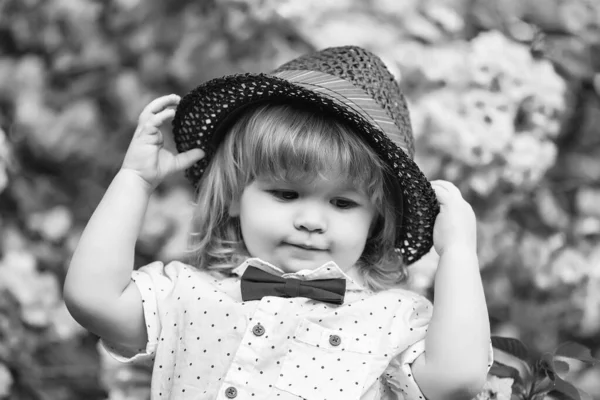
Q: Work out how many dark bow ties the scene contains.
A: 1